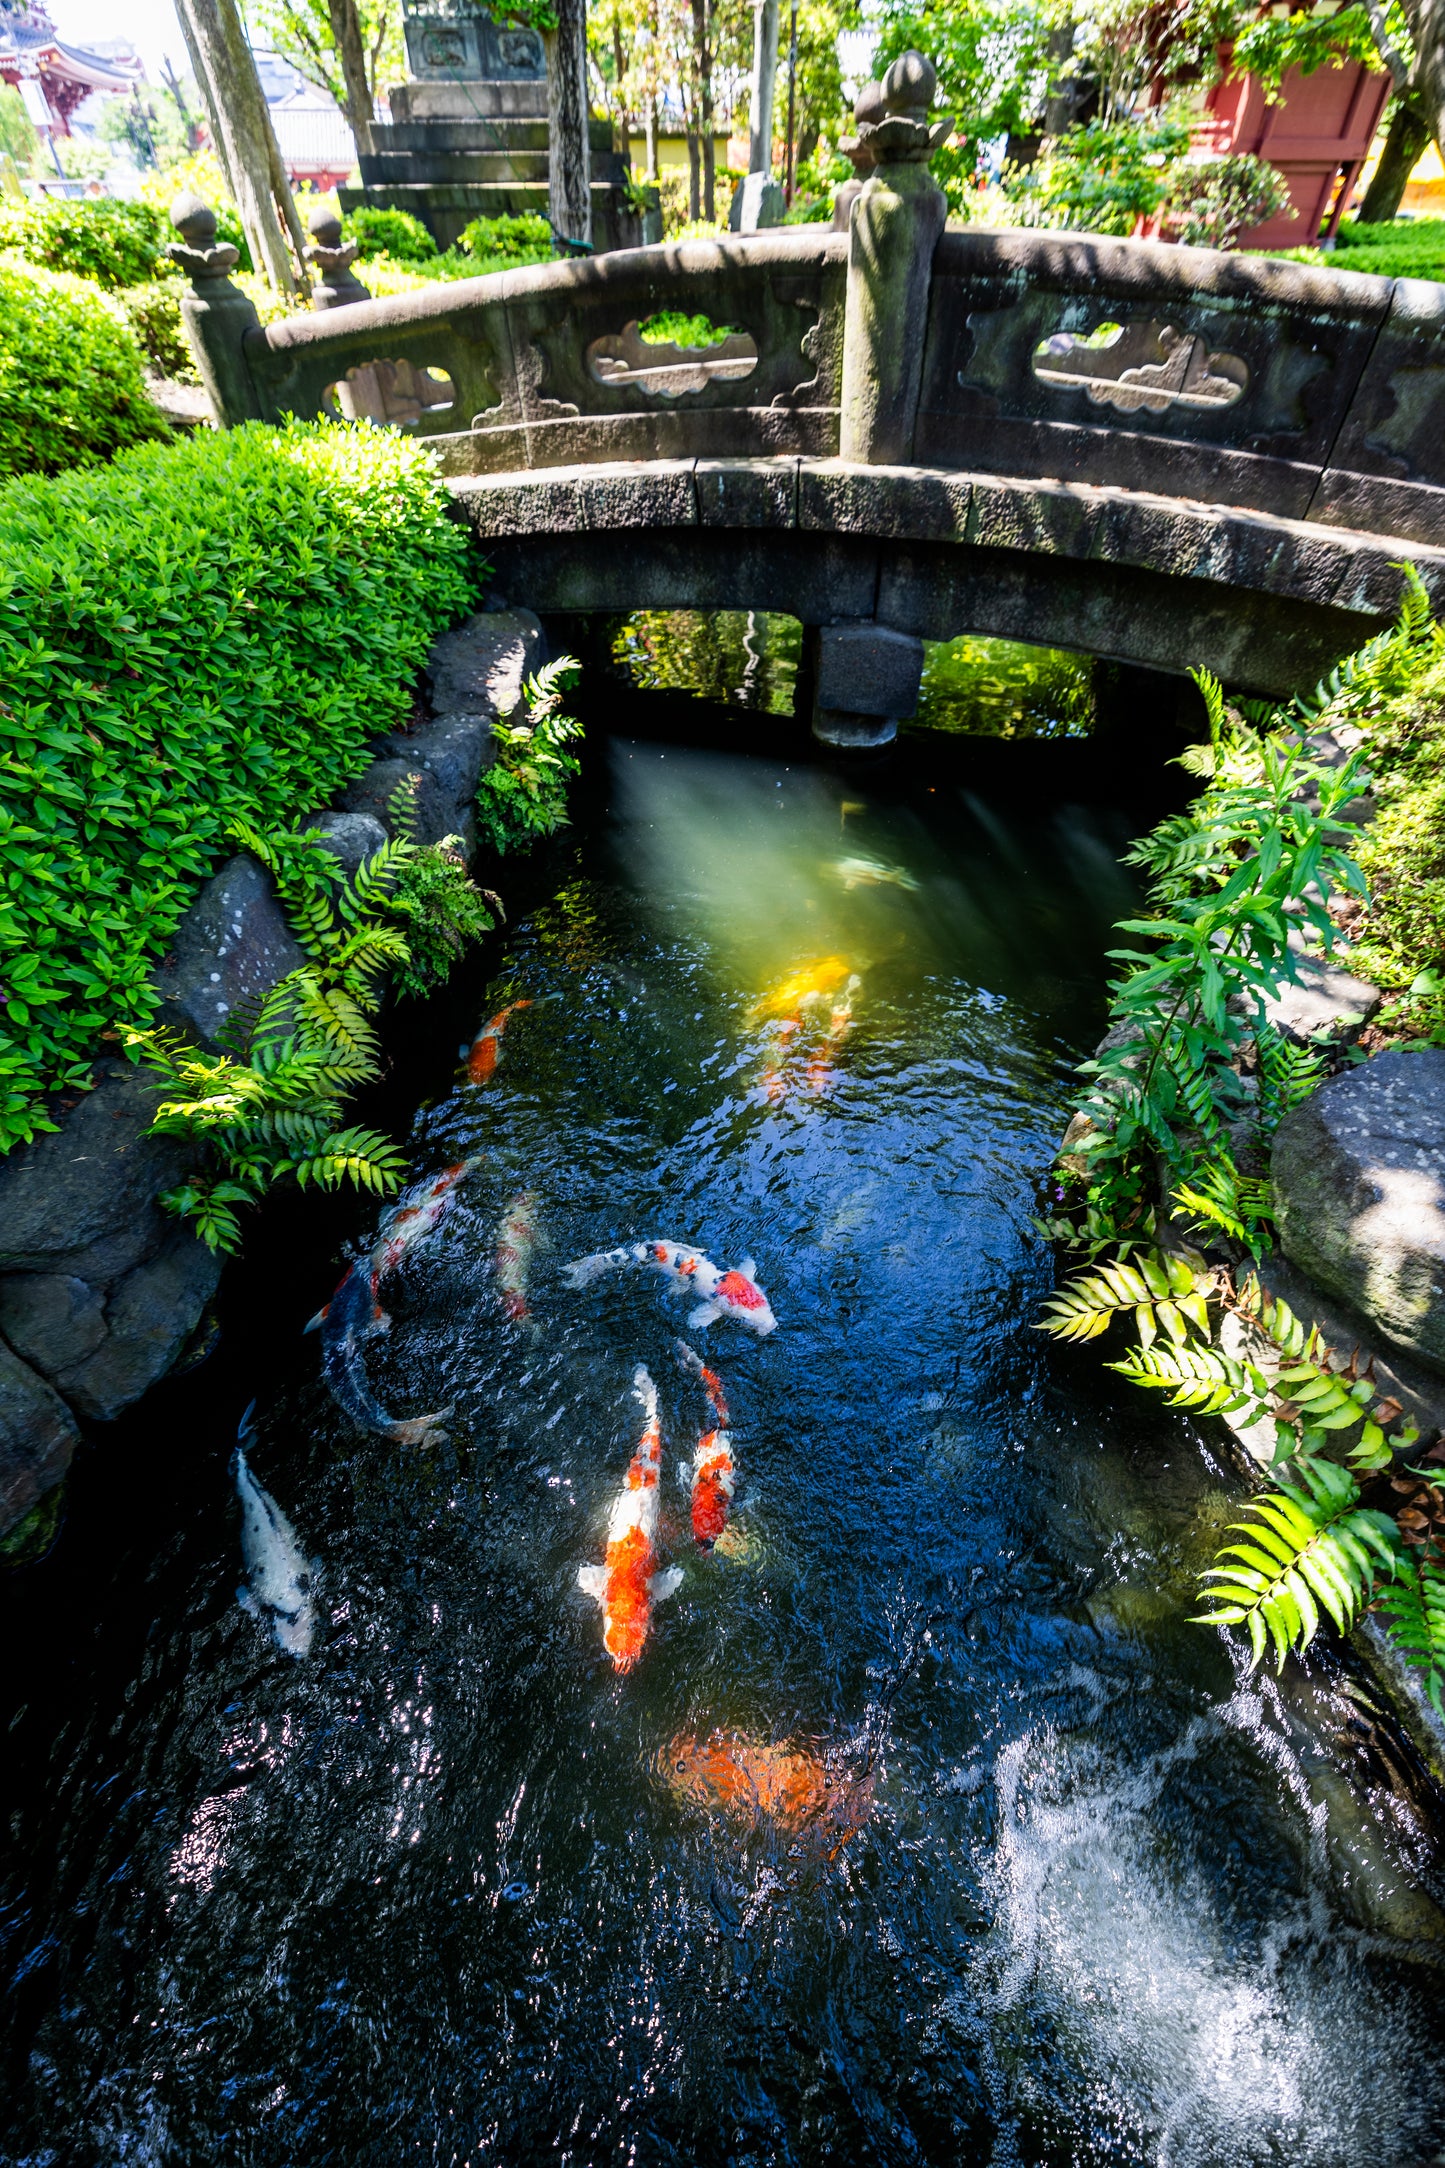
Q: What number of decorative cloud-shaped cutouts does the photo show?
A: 3